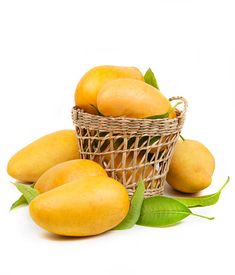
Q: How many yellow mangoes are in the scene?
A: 6